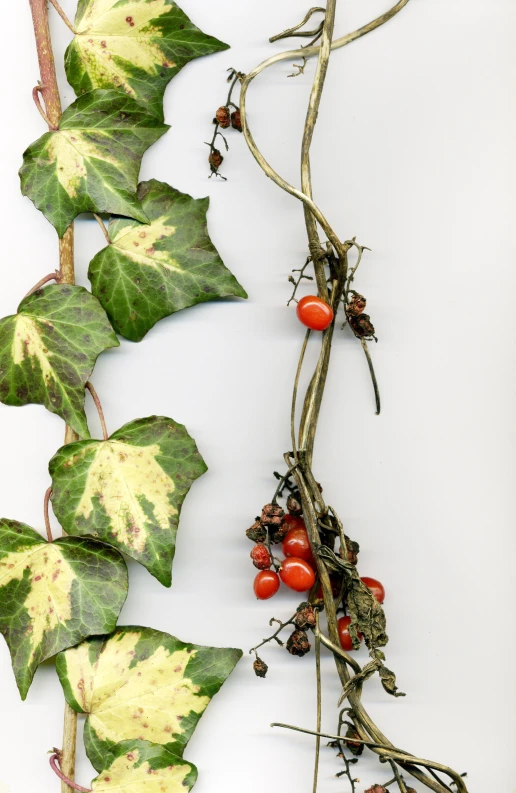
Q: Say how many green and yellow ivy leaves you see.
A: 8